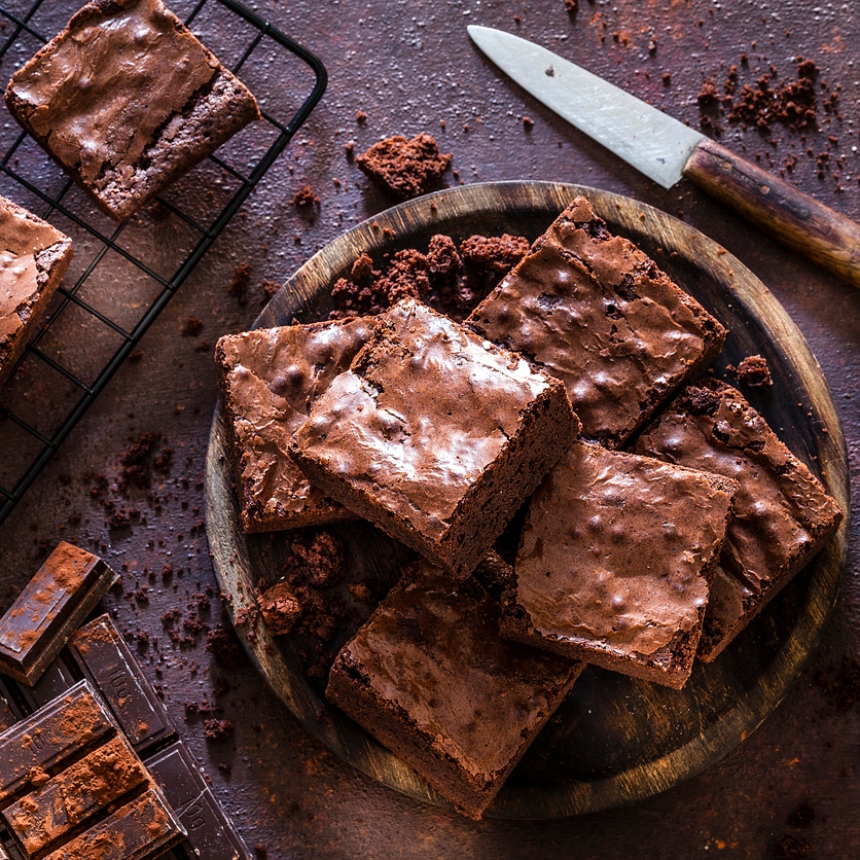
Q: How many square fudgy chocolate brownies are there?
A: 8